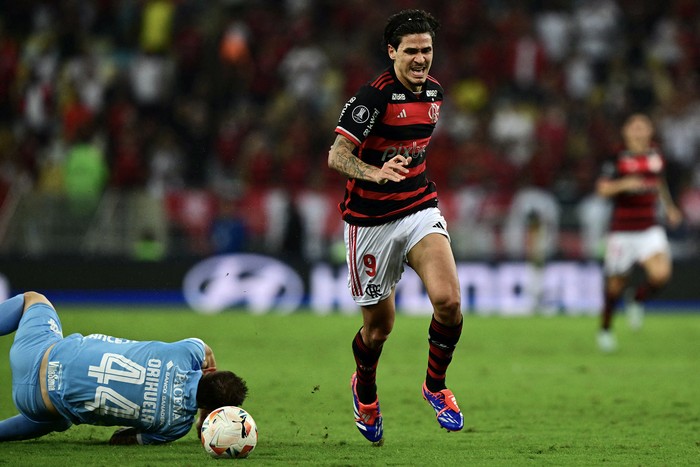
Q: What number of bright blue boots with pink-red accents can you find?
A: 2